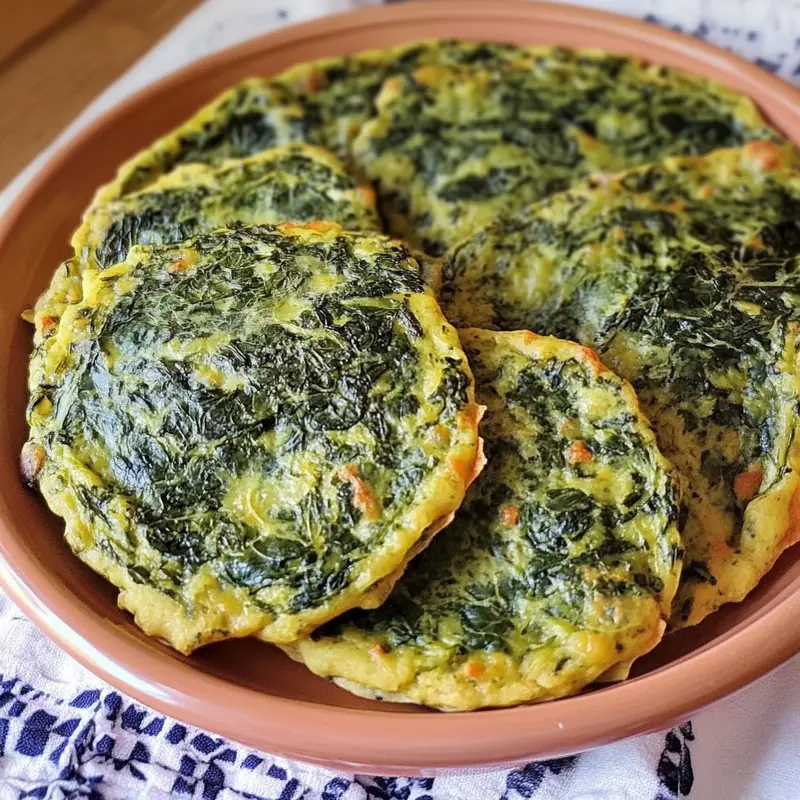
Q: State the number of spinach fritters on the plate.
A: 6